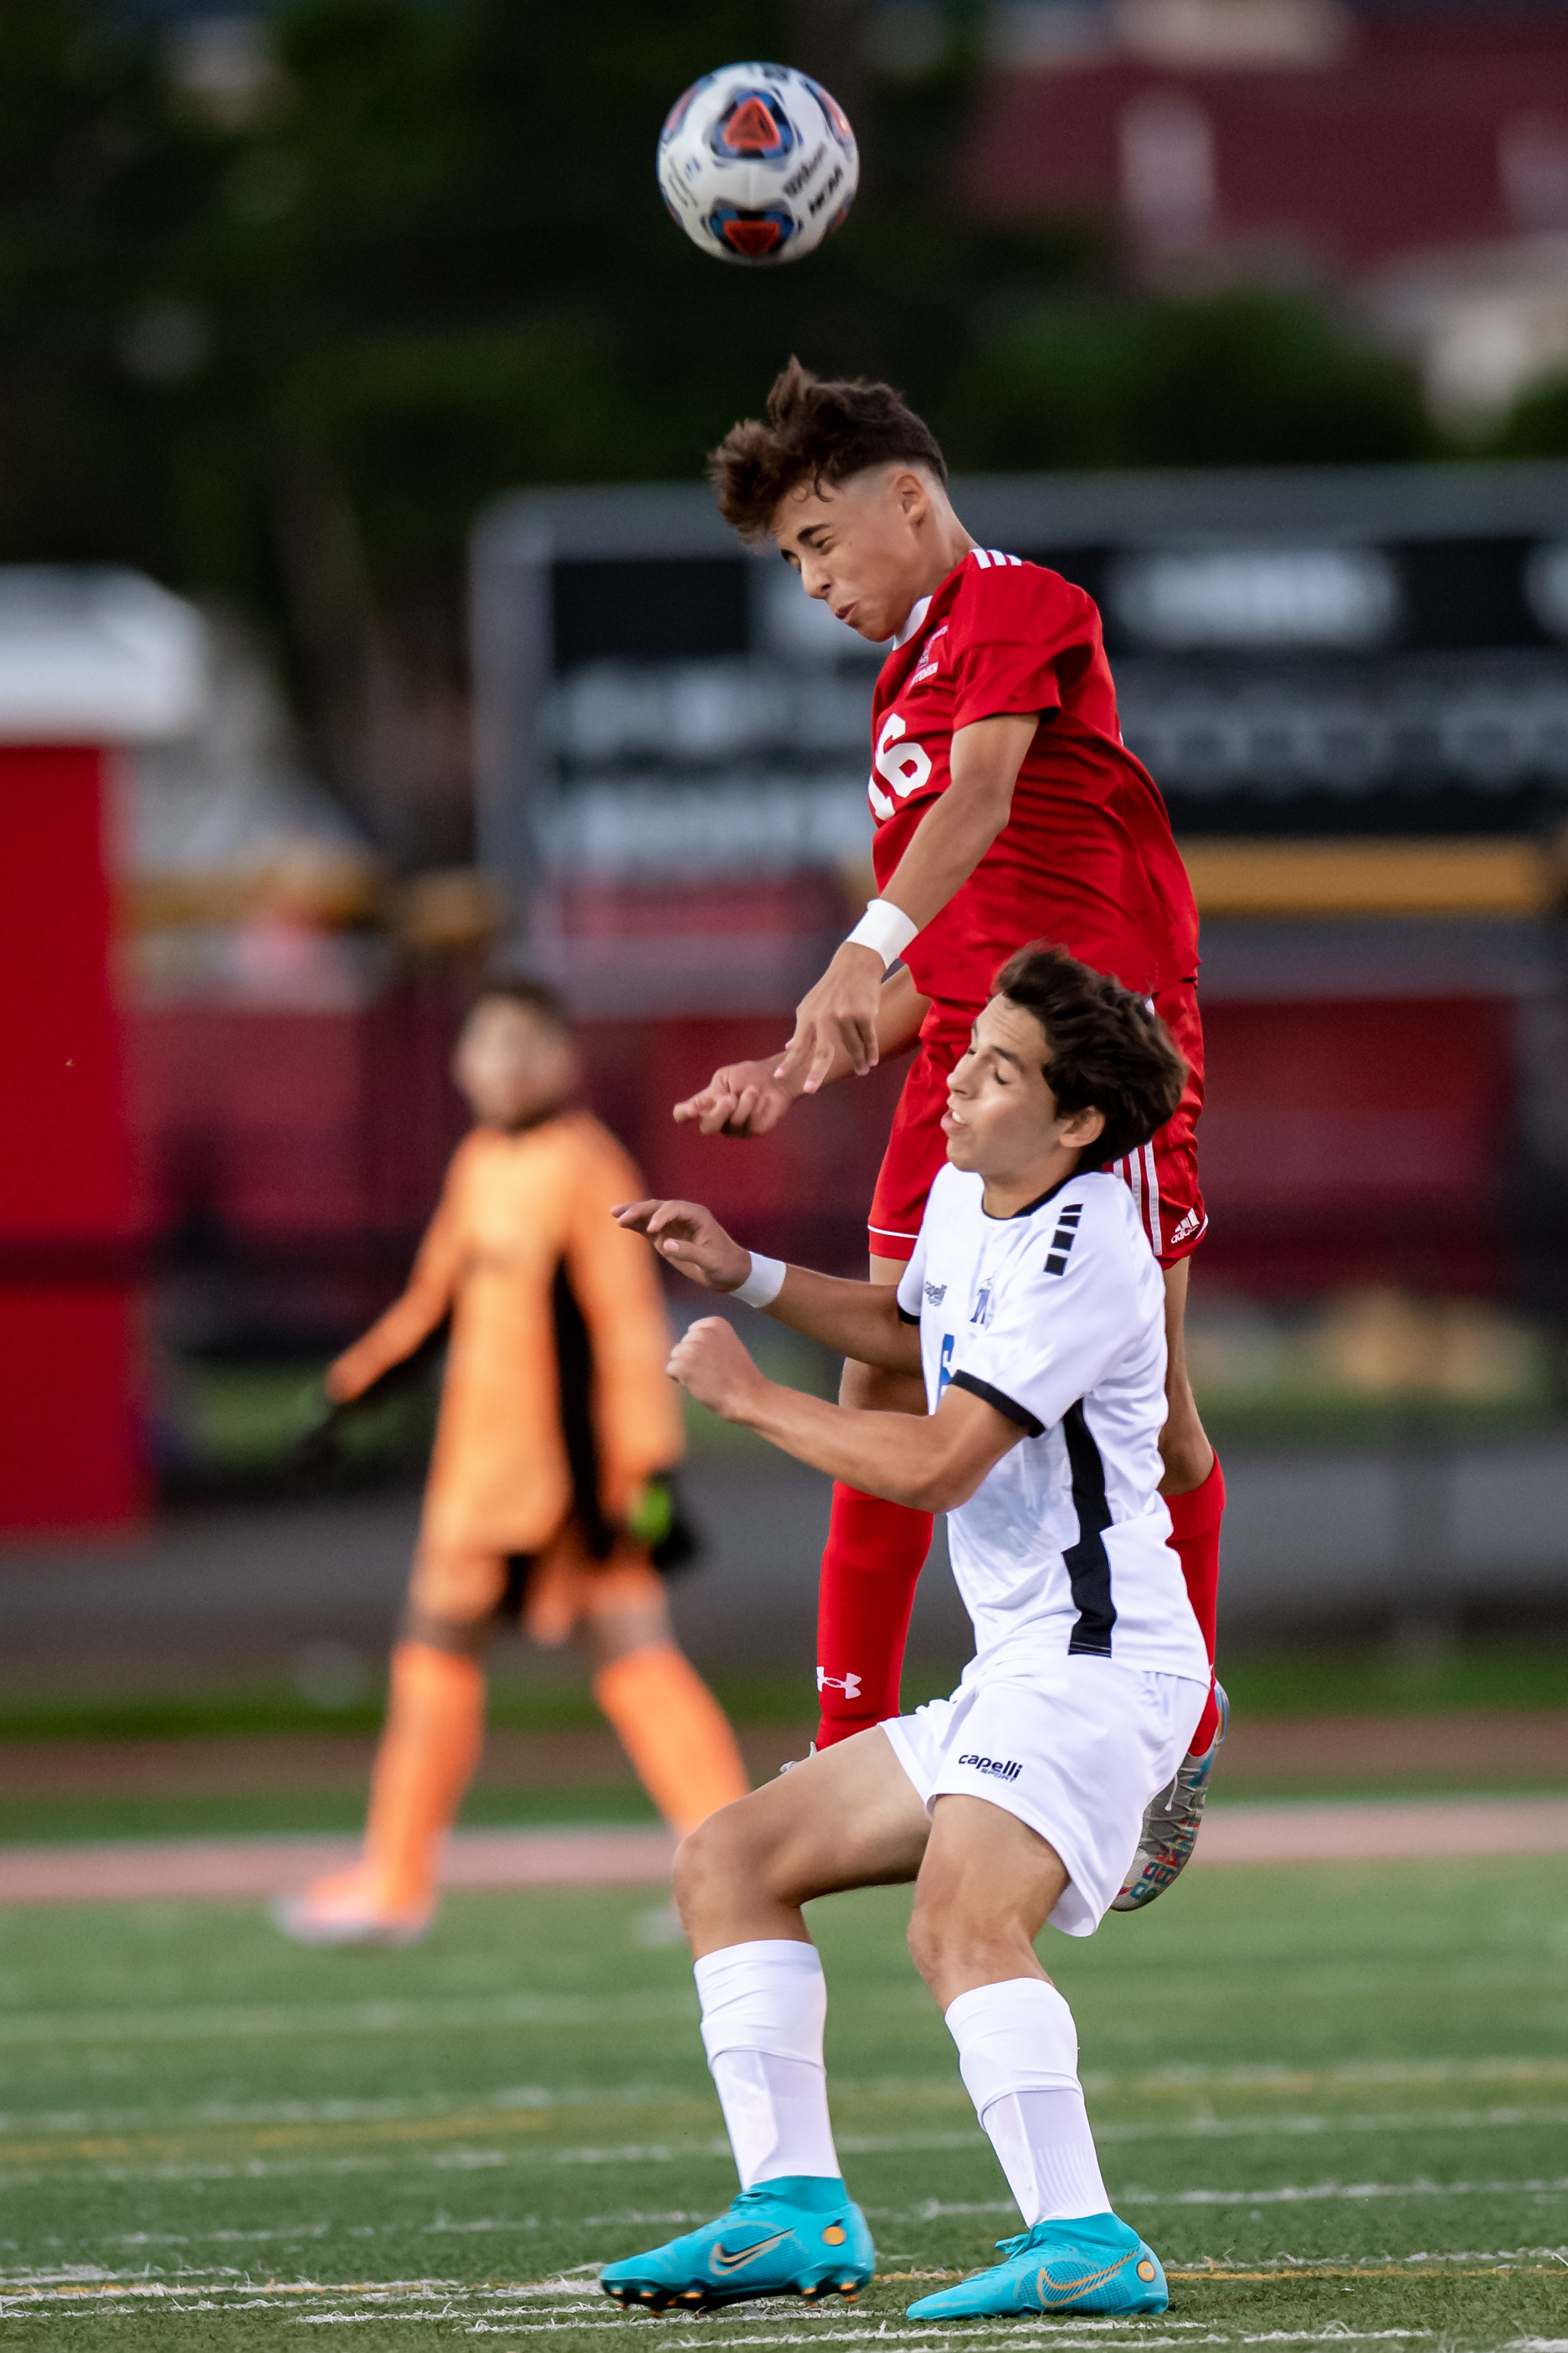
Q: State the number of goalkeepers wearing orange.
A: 1